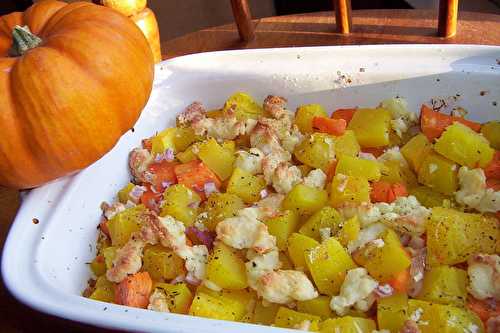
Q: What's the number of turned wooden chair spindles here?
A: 3